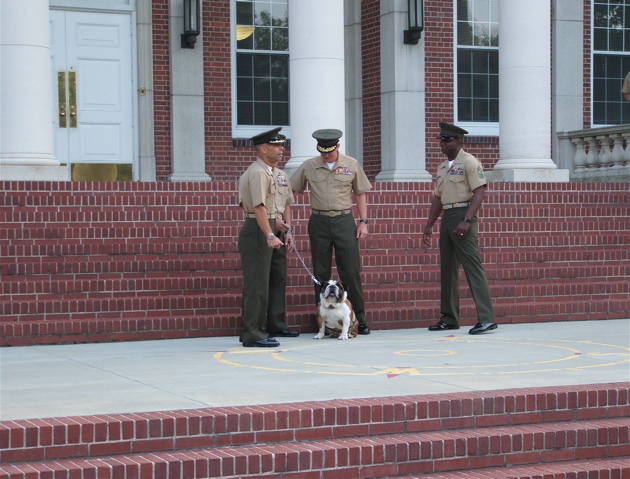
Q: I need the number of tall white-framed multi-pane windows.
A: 3